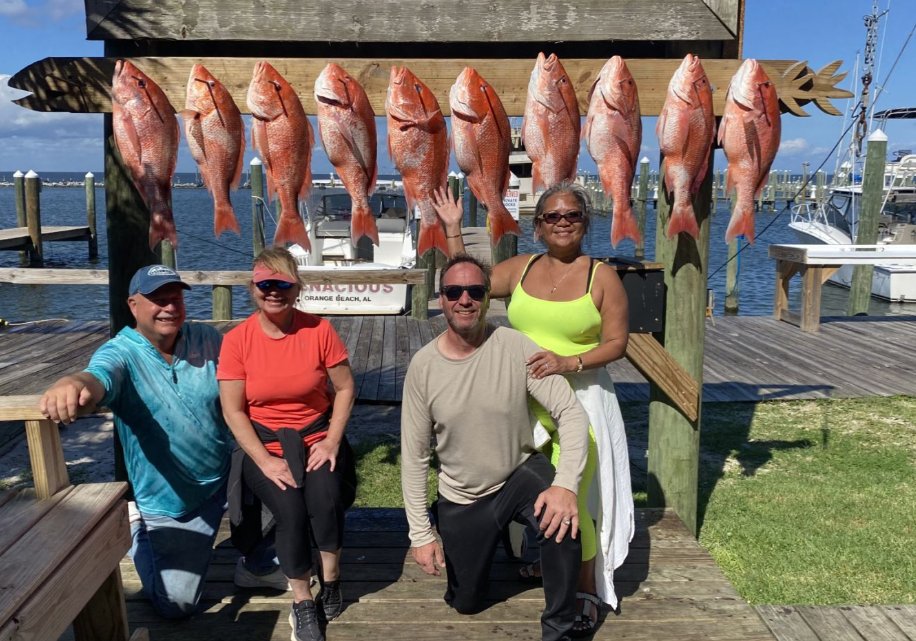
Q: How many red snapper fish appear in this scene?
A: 10